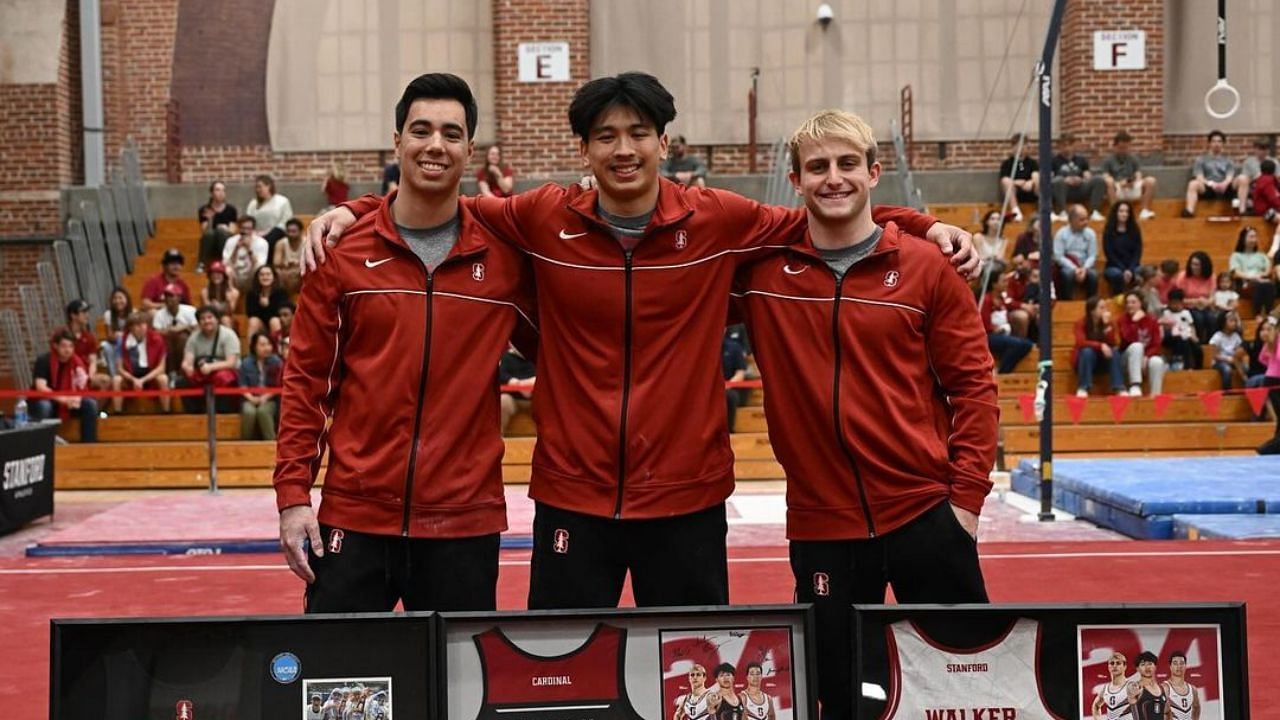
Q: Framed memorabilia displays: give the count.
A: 3